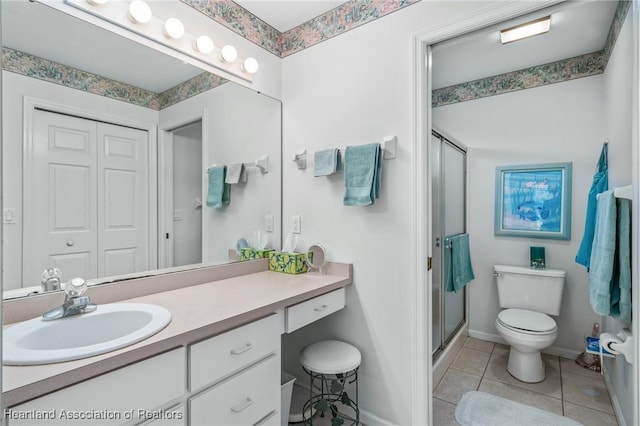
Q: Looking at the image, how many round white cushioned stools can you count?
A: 1